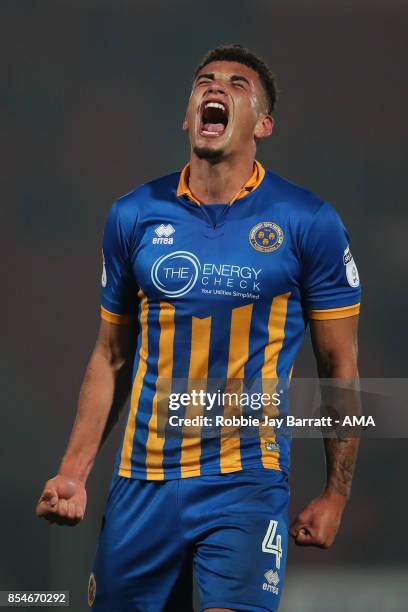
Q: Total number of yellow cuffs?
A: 2